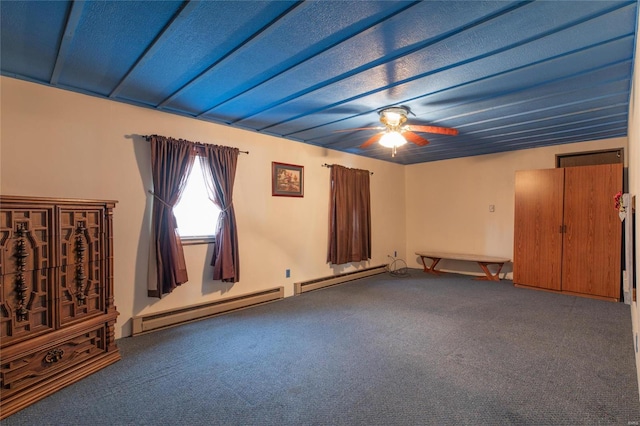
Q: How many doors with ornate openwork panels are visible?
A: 2